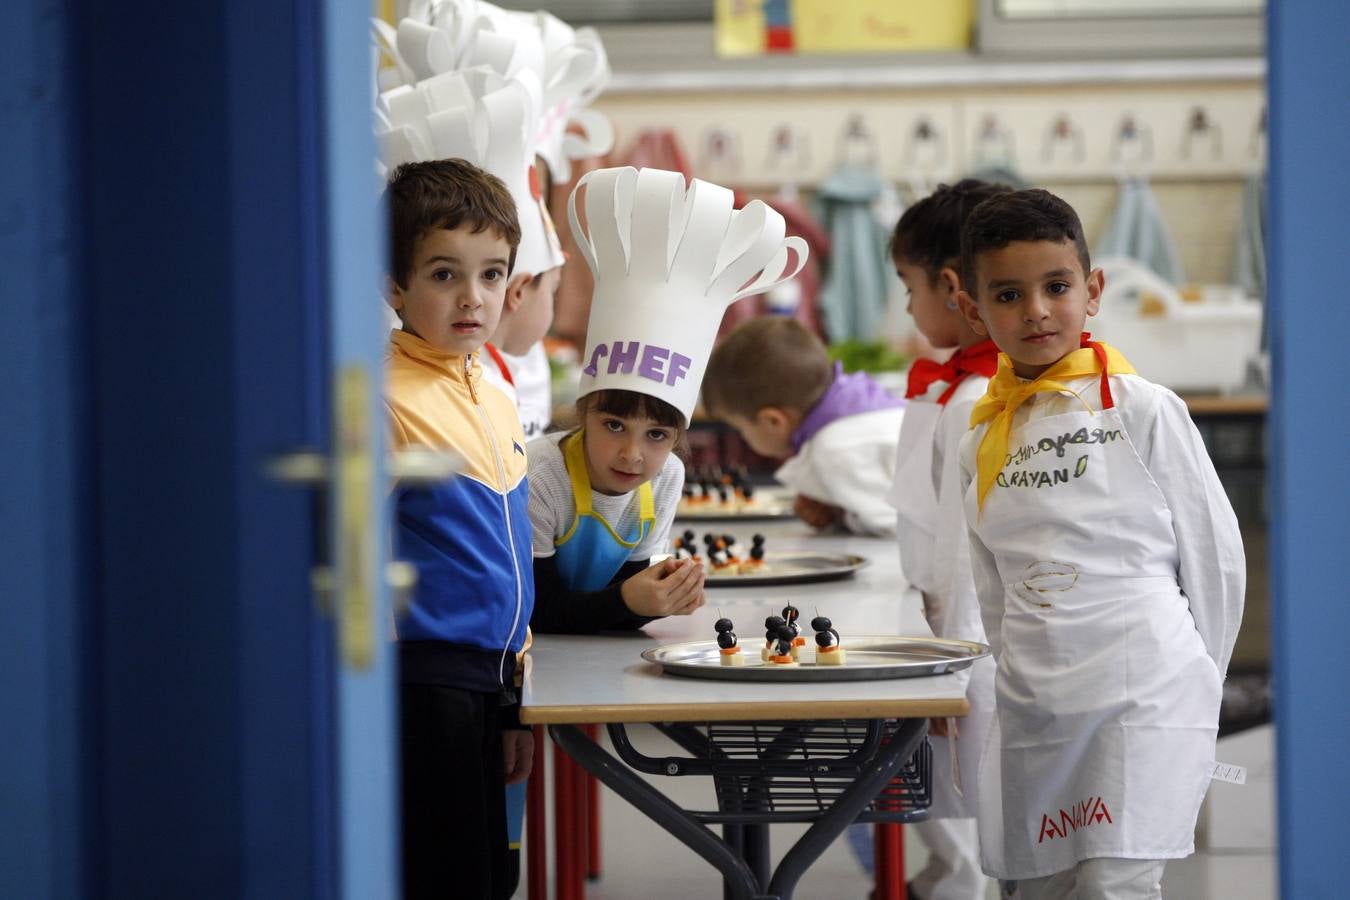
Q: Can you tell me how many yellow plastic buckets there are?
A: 0